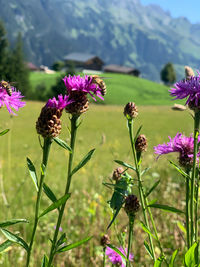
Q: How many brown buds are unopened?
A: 5